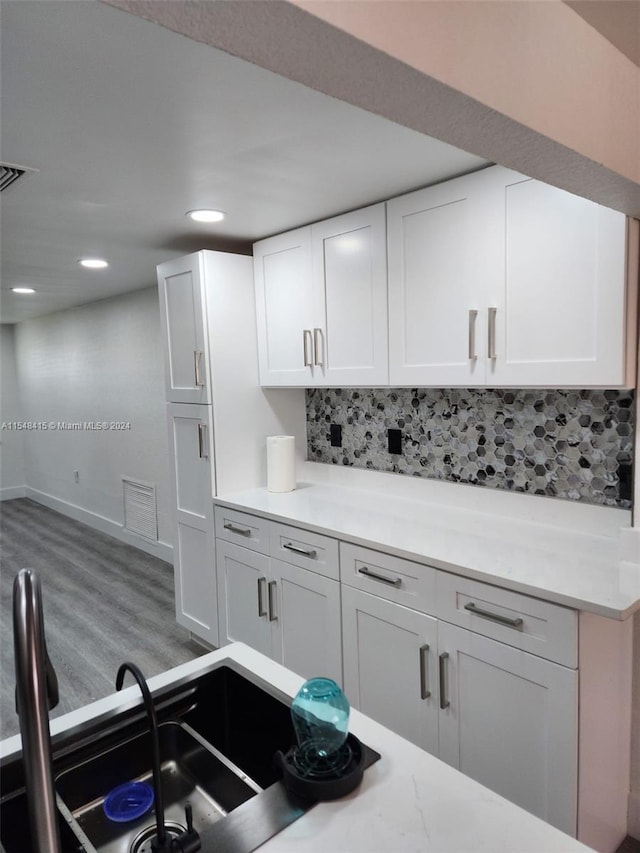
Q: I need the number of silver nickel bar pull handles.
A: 14